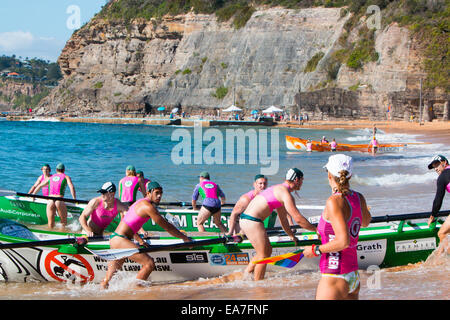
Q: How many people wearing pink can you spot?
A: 15